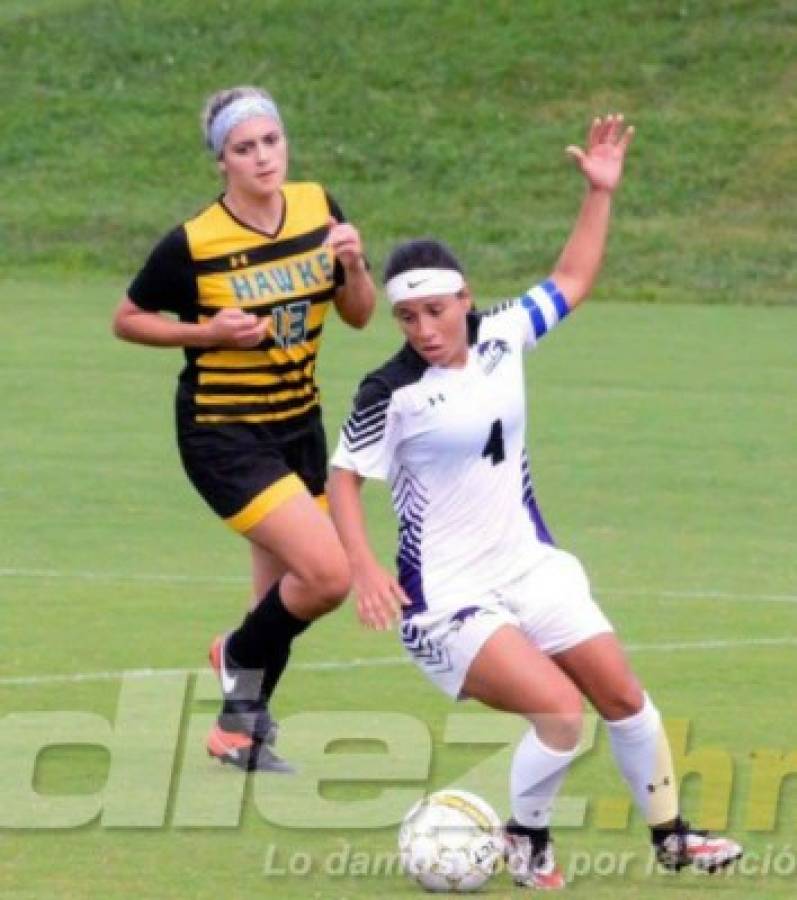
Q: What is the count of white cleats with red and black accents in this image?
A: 2